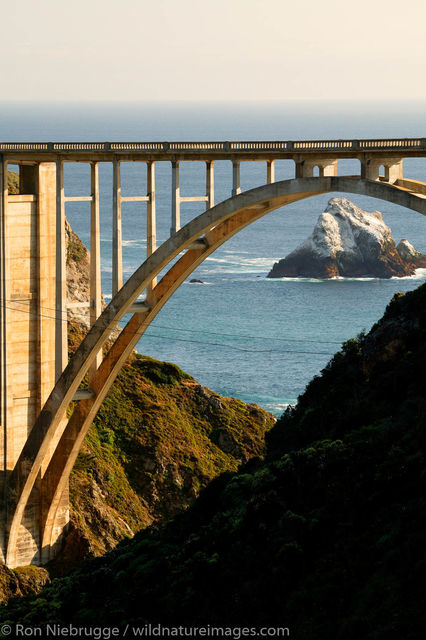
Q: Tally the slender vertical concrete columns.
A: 8